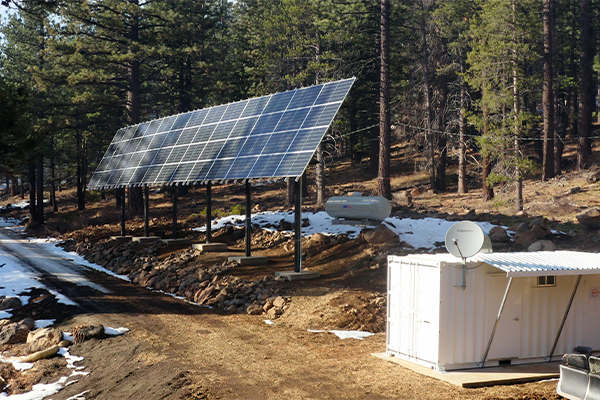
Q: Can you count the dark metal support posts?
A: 6